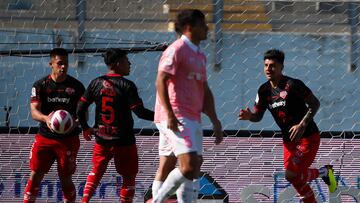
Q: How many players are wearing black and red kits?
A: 3